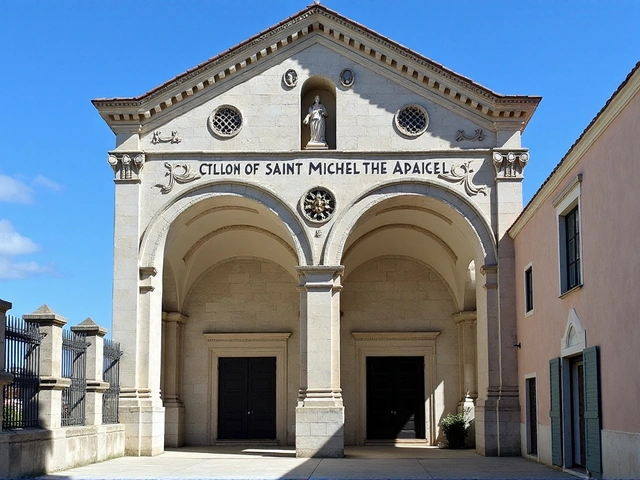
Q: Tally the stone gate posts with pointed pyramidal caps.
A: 2